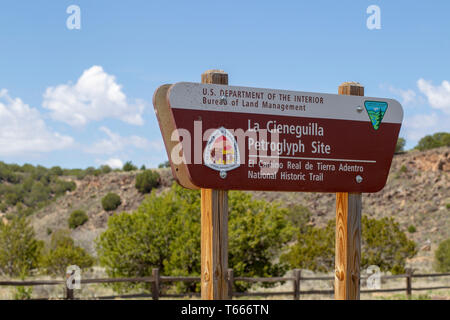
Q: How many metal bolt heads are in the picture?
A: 4